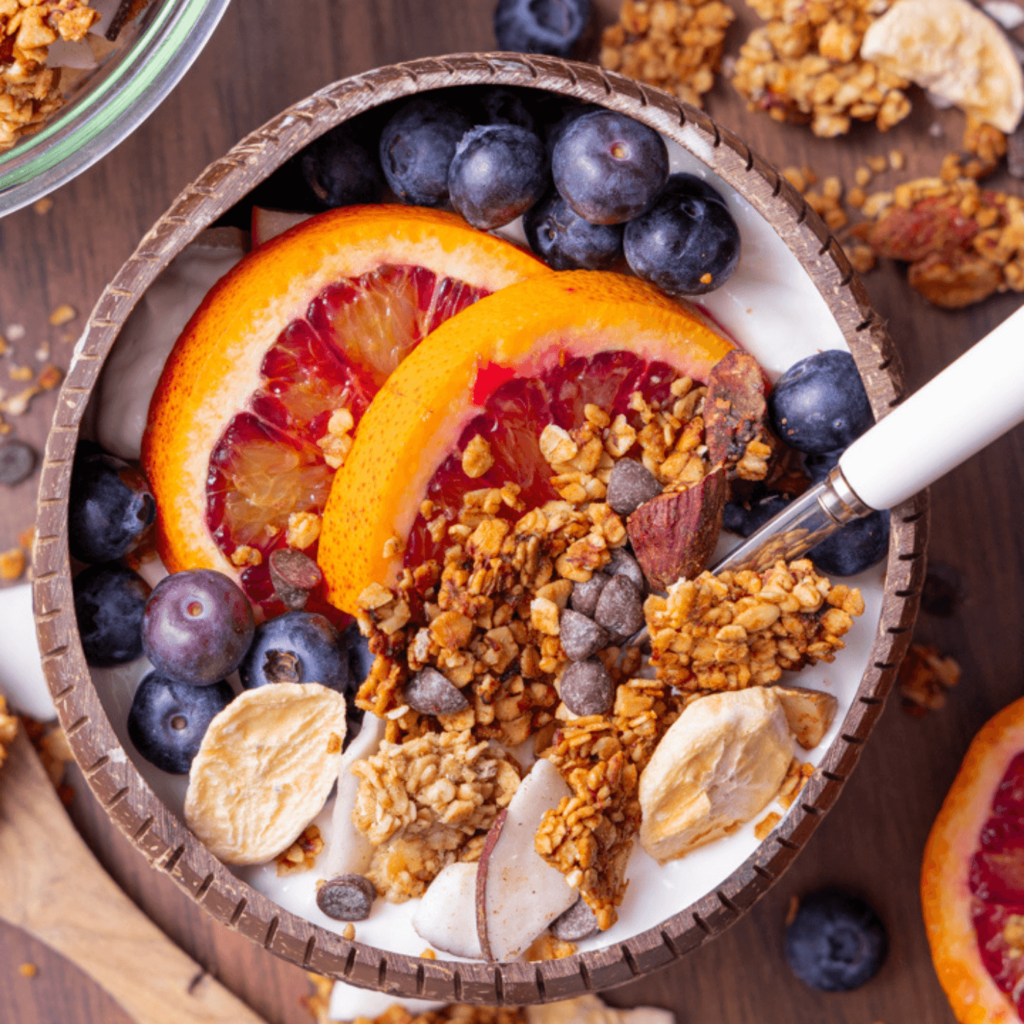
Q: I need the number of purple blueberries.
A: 1